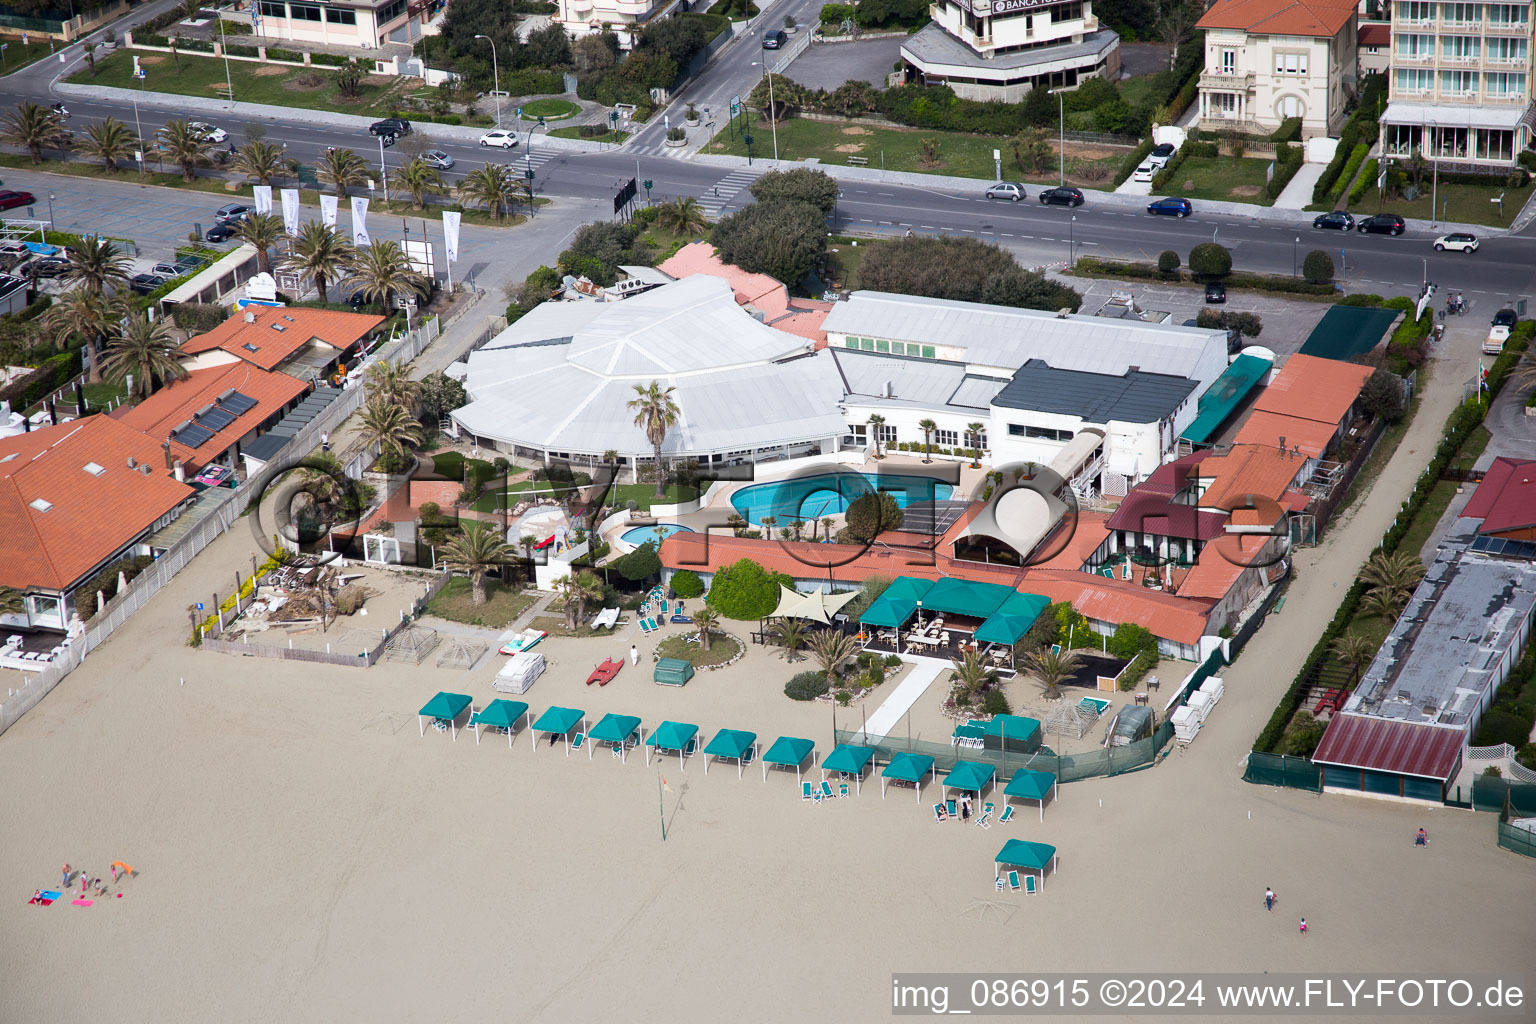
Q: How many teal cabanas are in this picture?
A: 12